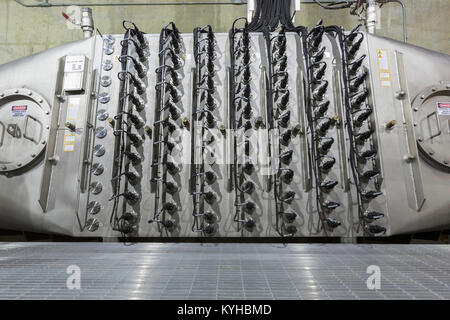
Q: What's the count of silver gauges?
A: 12